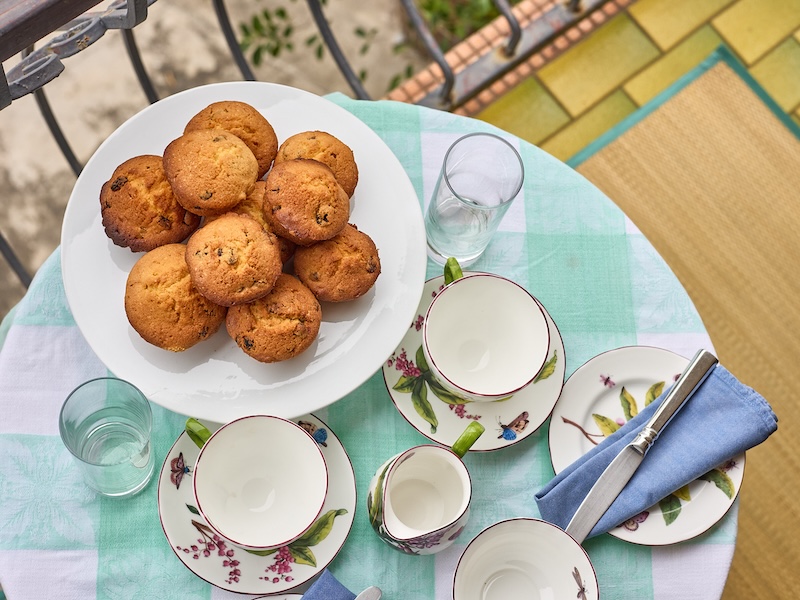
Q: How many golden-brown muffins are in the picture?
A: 10